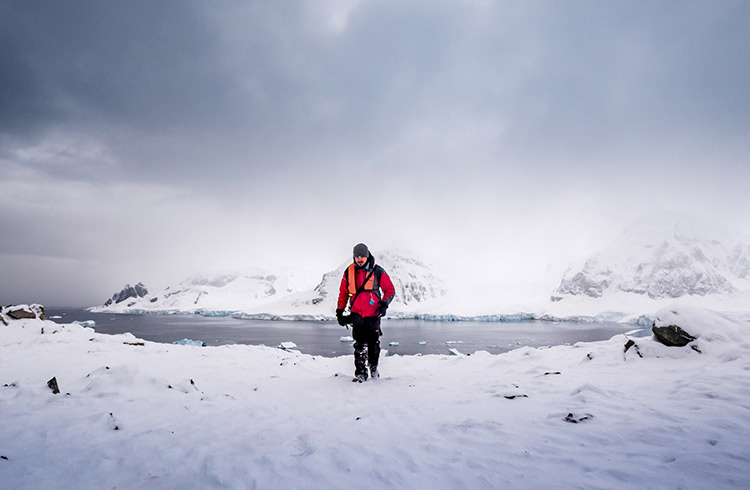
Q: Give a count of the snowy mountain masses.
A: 3